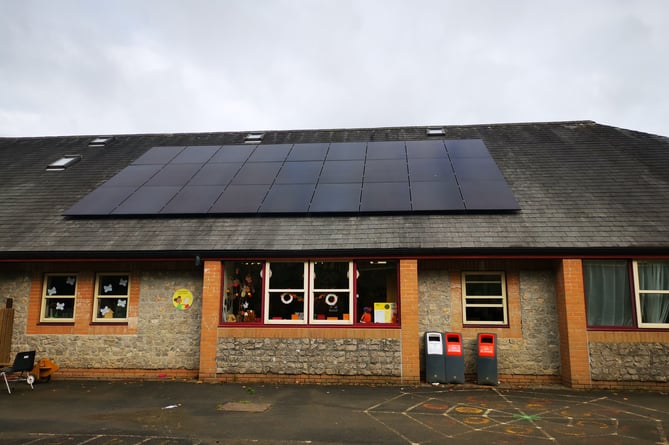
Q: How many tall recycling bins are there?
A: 3